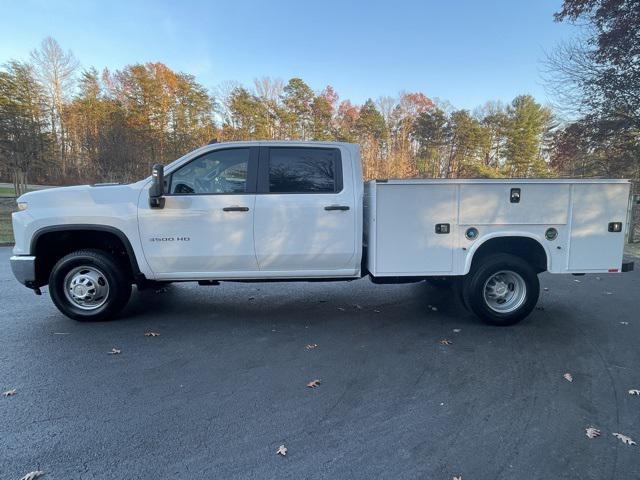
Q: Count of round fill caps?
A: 2